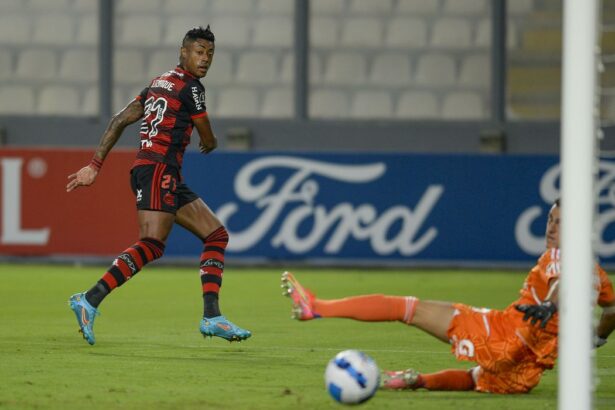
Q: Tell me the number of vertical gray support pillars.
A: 3